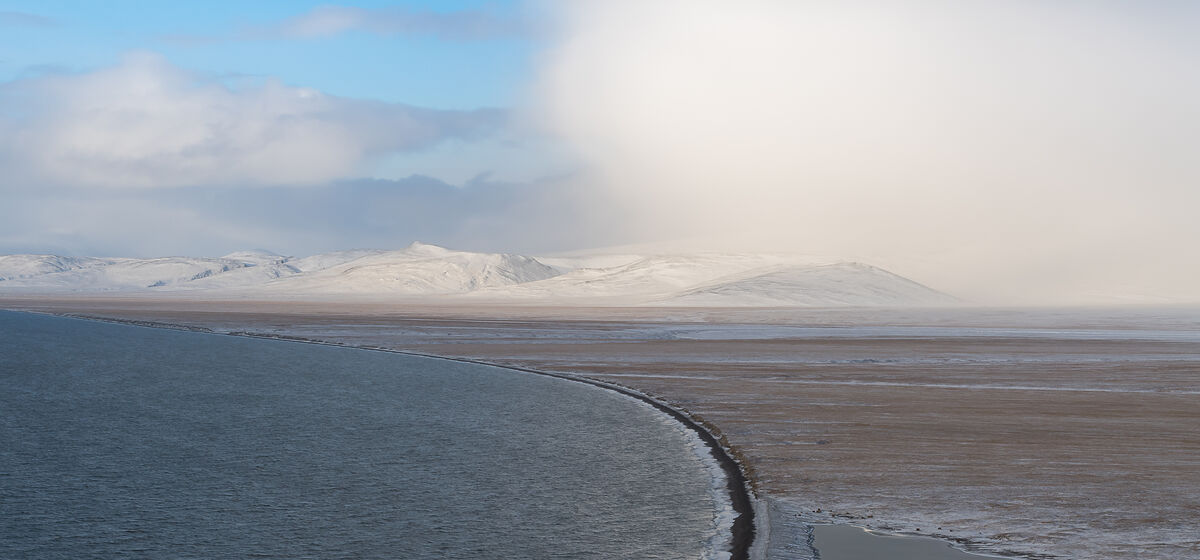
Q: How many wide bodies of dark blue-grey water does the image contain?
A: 1